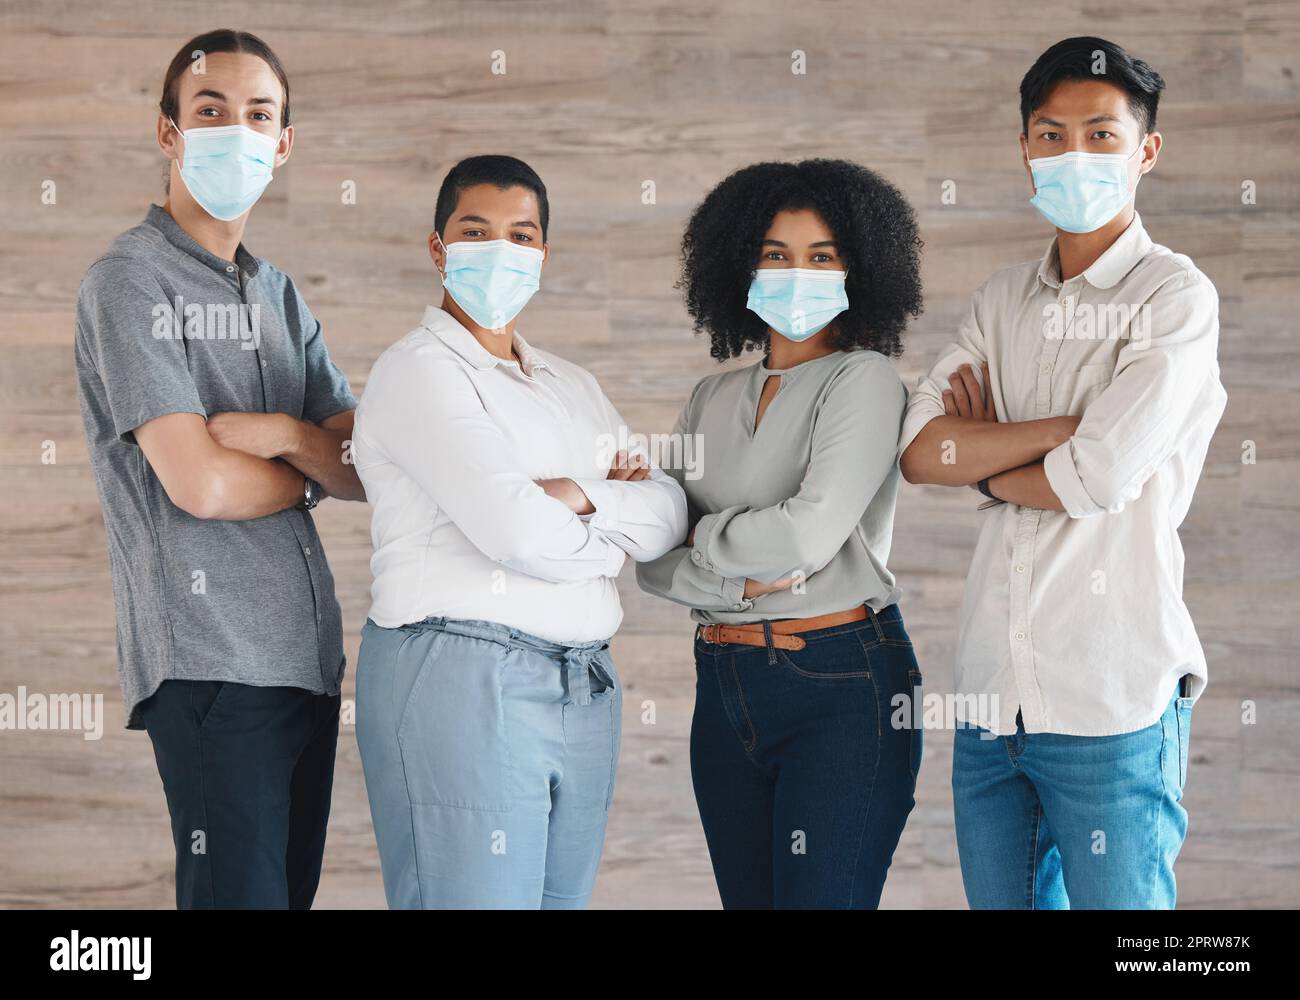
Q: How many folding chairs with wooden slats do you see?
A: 0